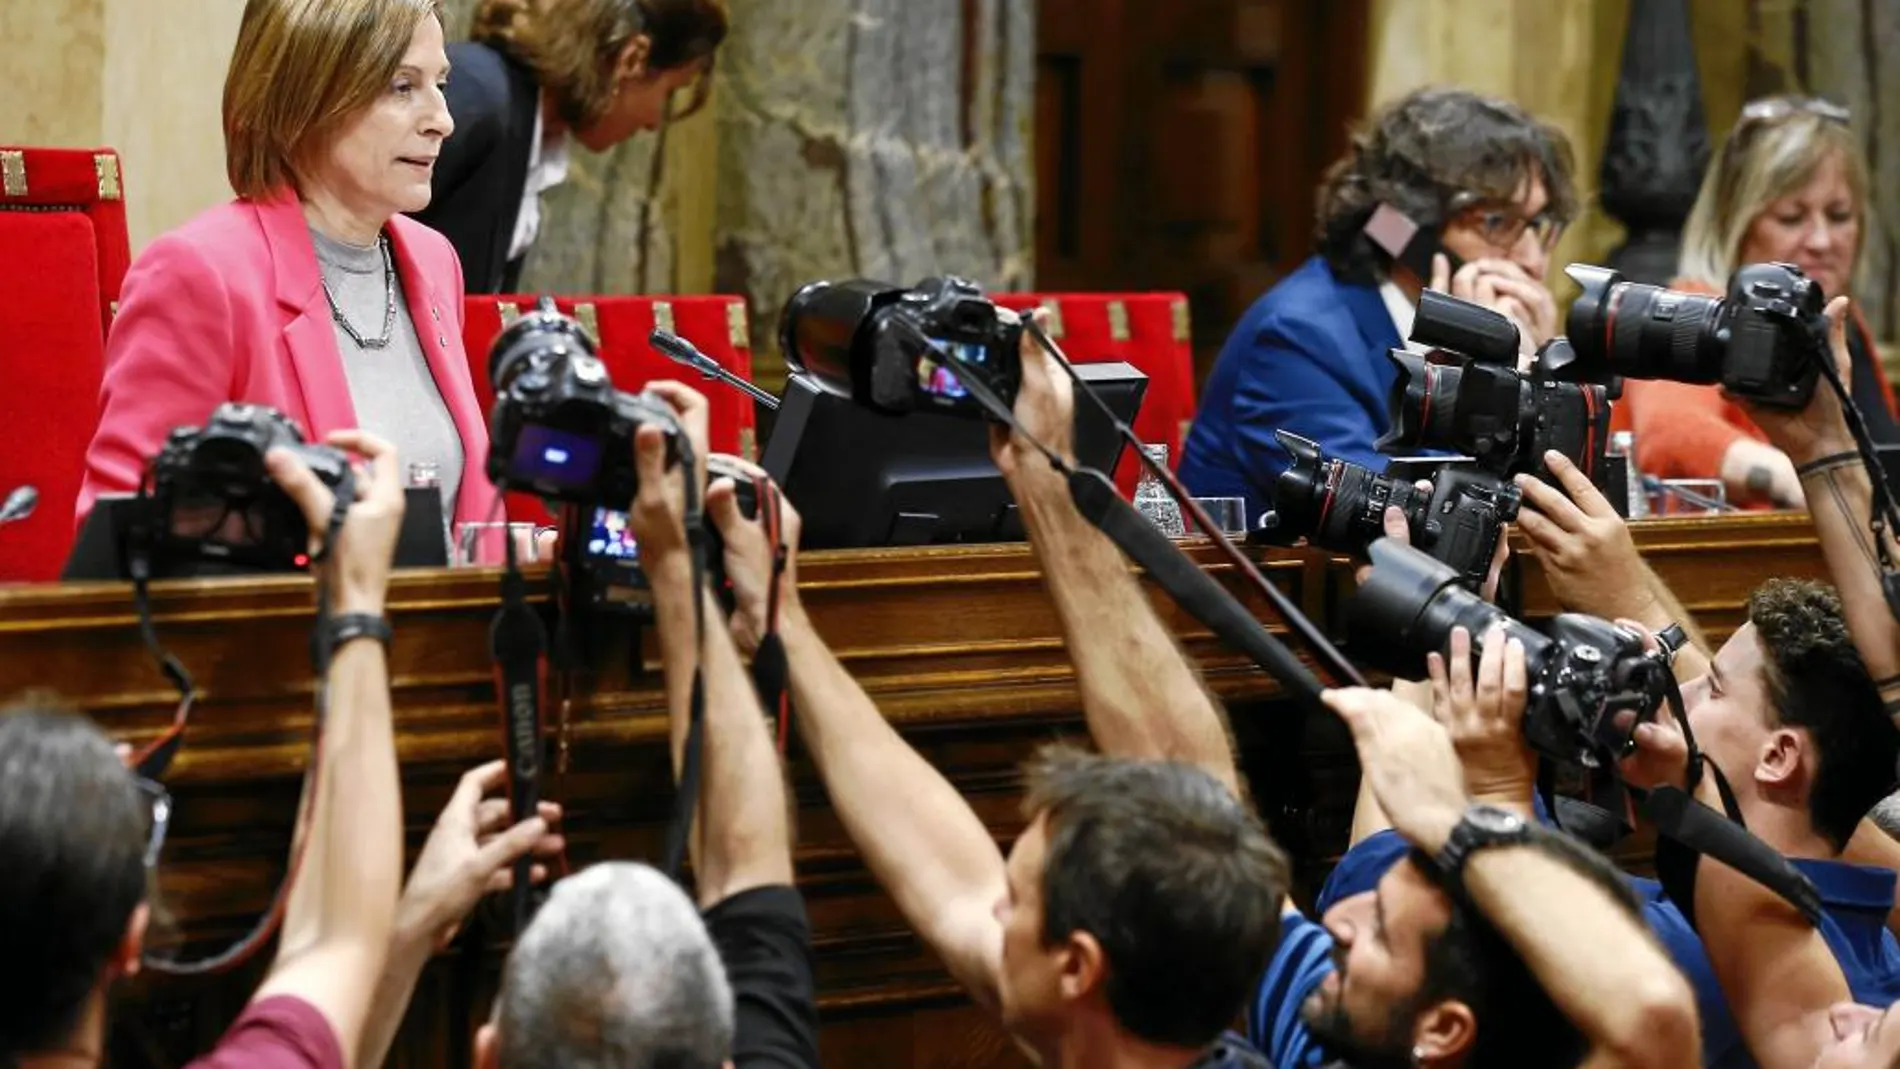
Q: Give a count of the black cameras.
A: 8